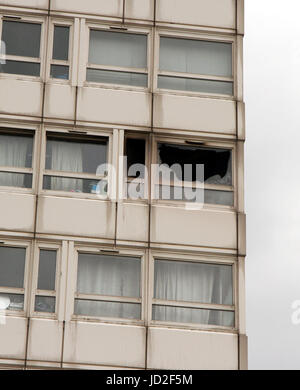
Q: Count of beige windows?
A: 12